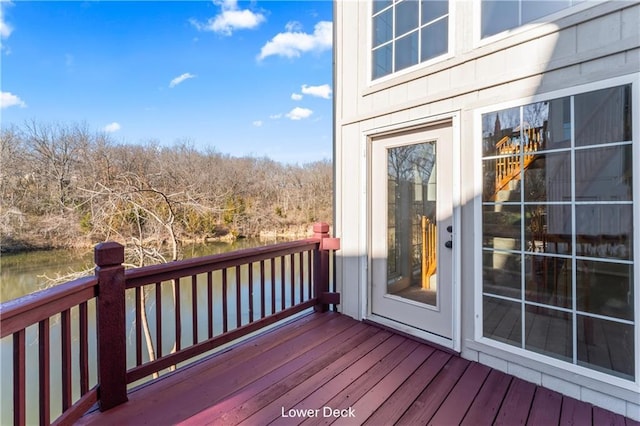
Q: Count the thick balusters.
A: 2